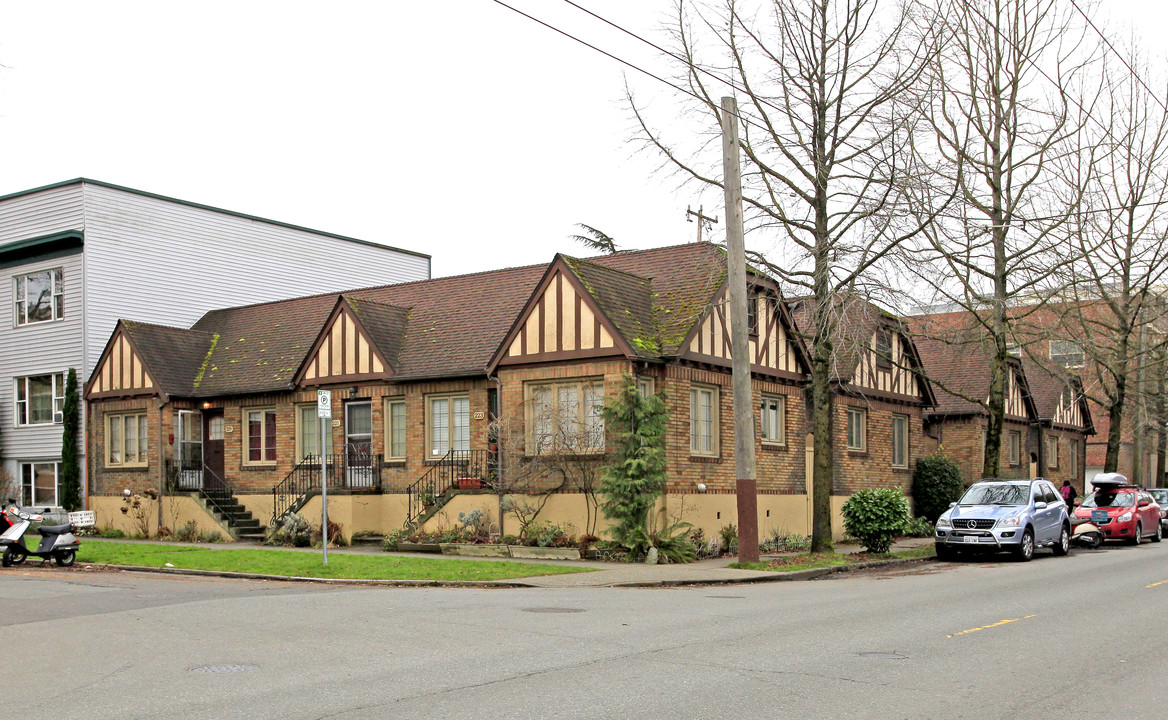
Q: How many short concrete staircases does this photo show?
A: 3